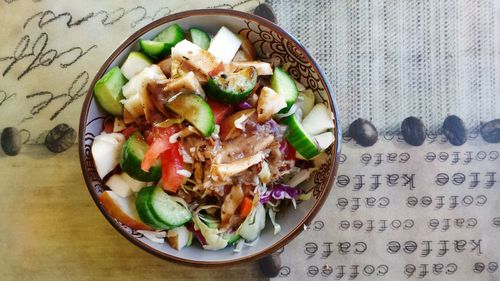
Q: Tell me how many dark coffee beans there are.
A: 8